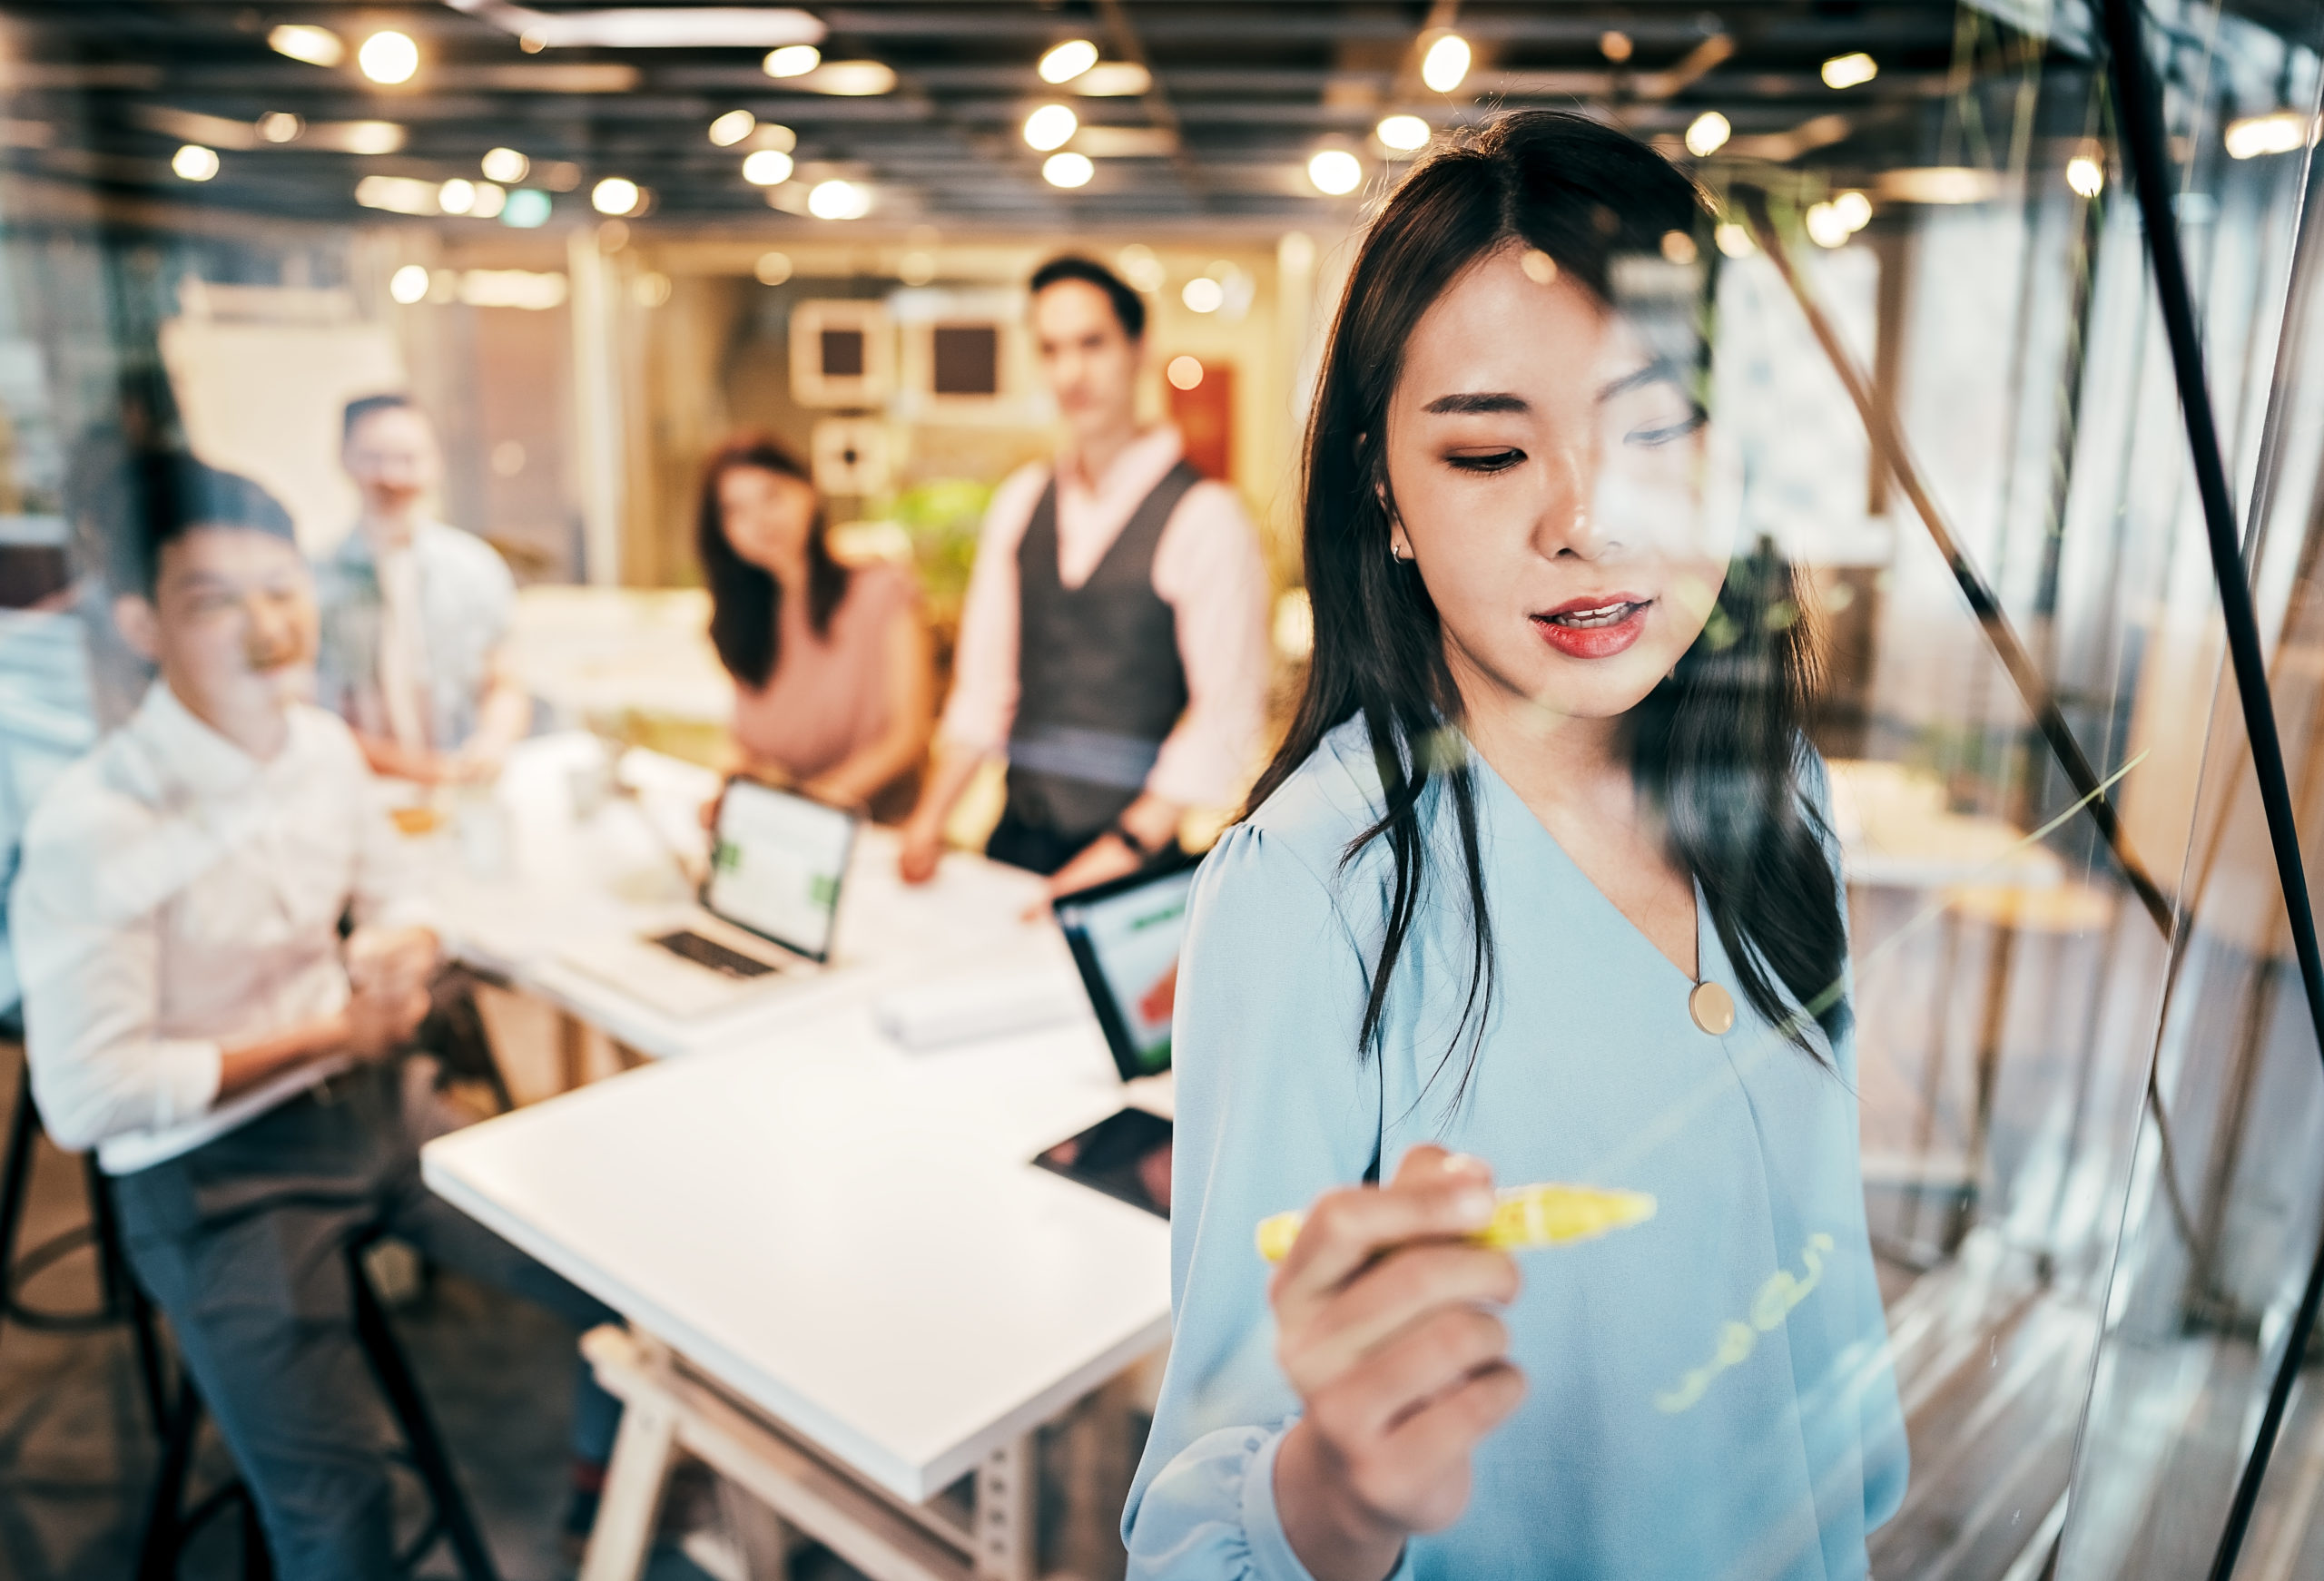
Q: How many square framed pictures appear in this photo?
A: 3